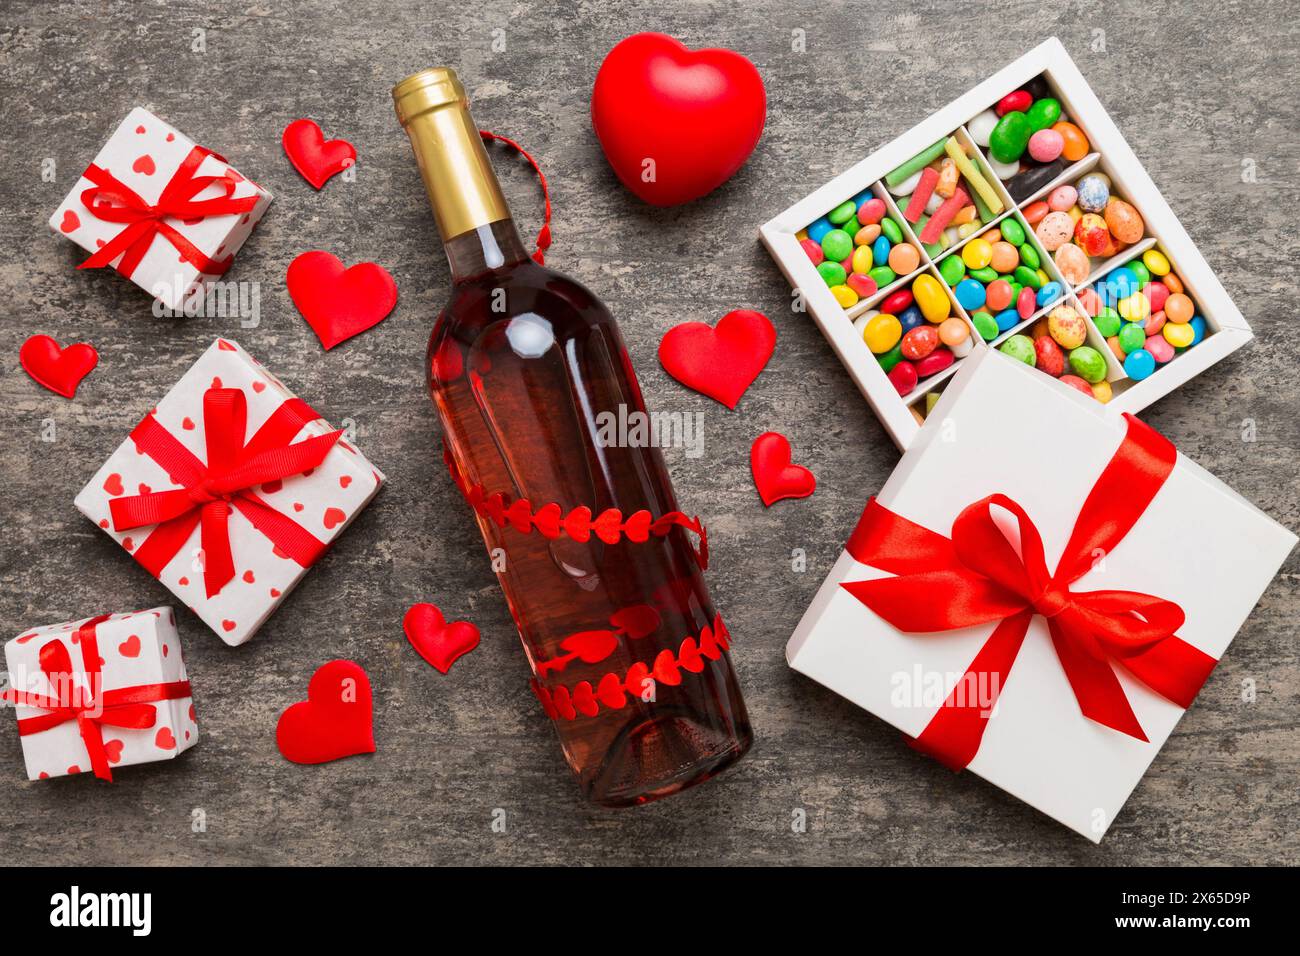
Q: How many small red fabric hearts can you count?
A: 7